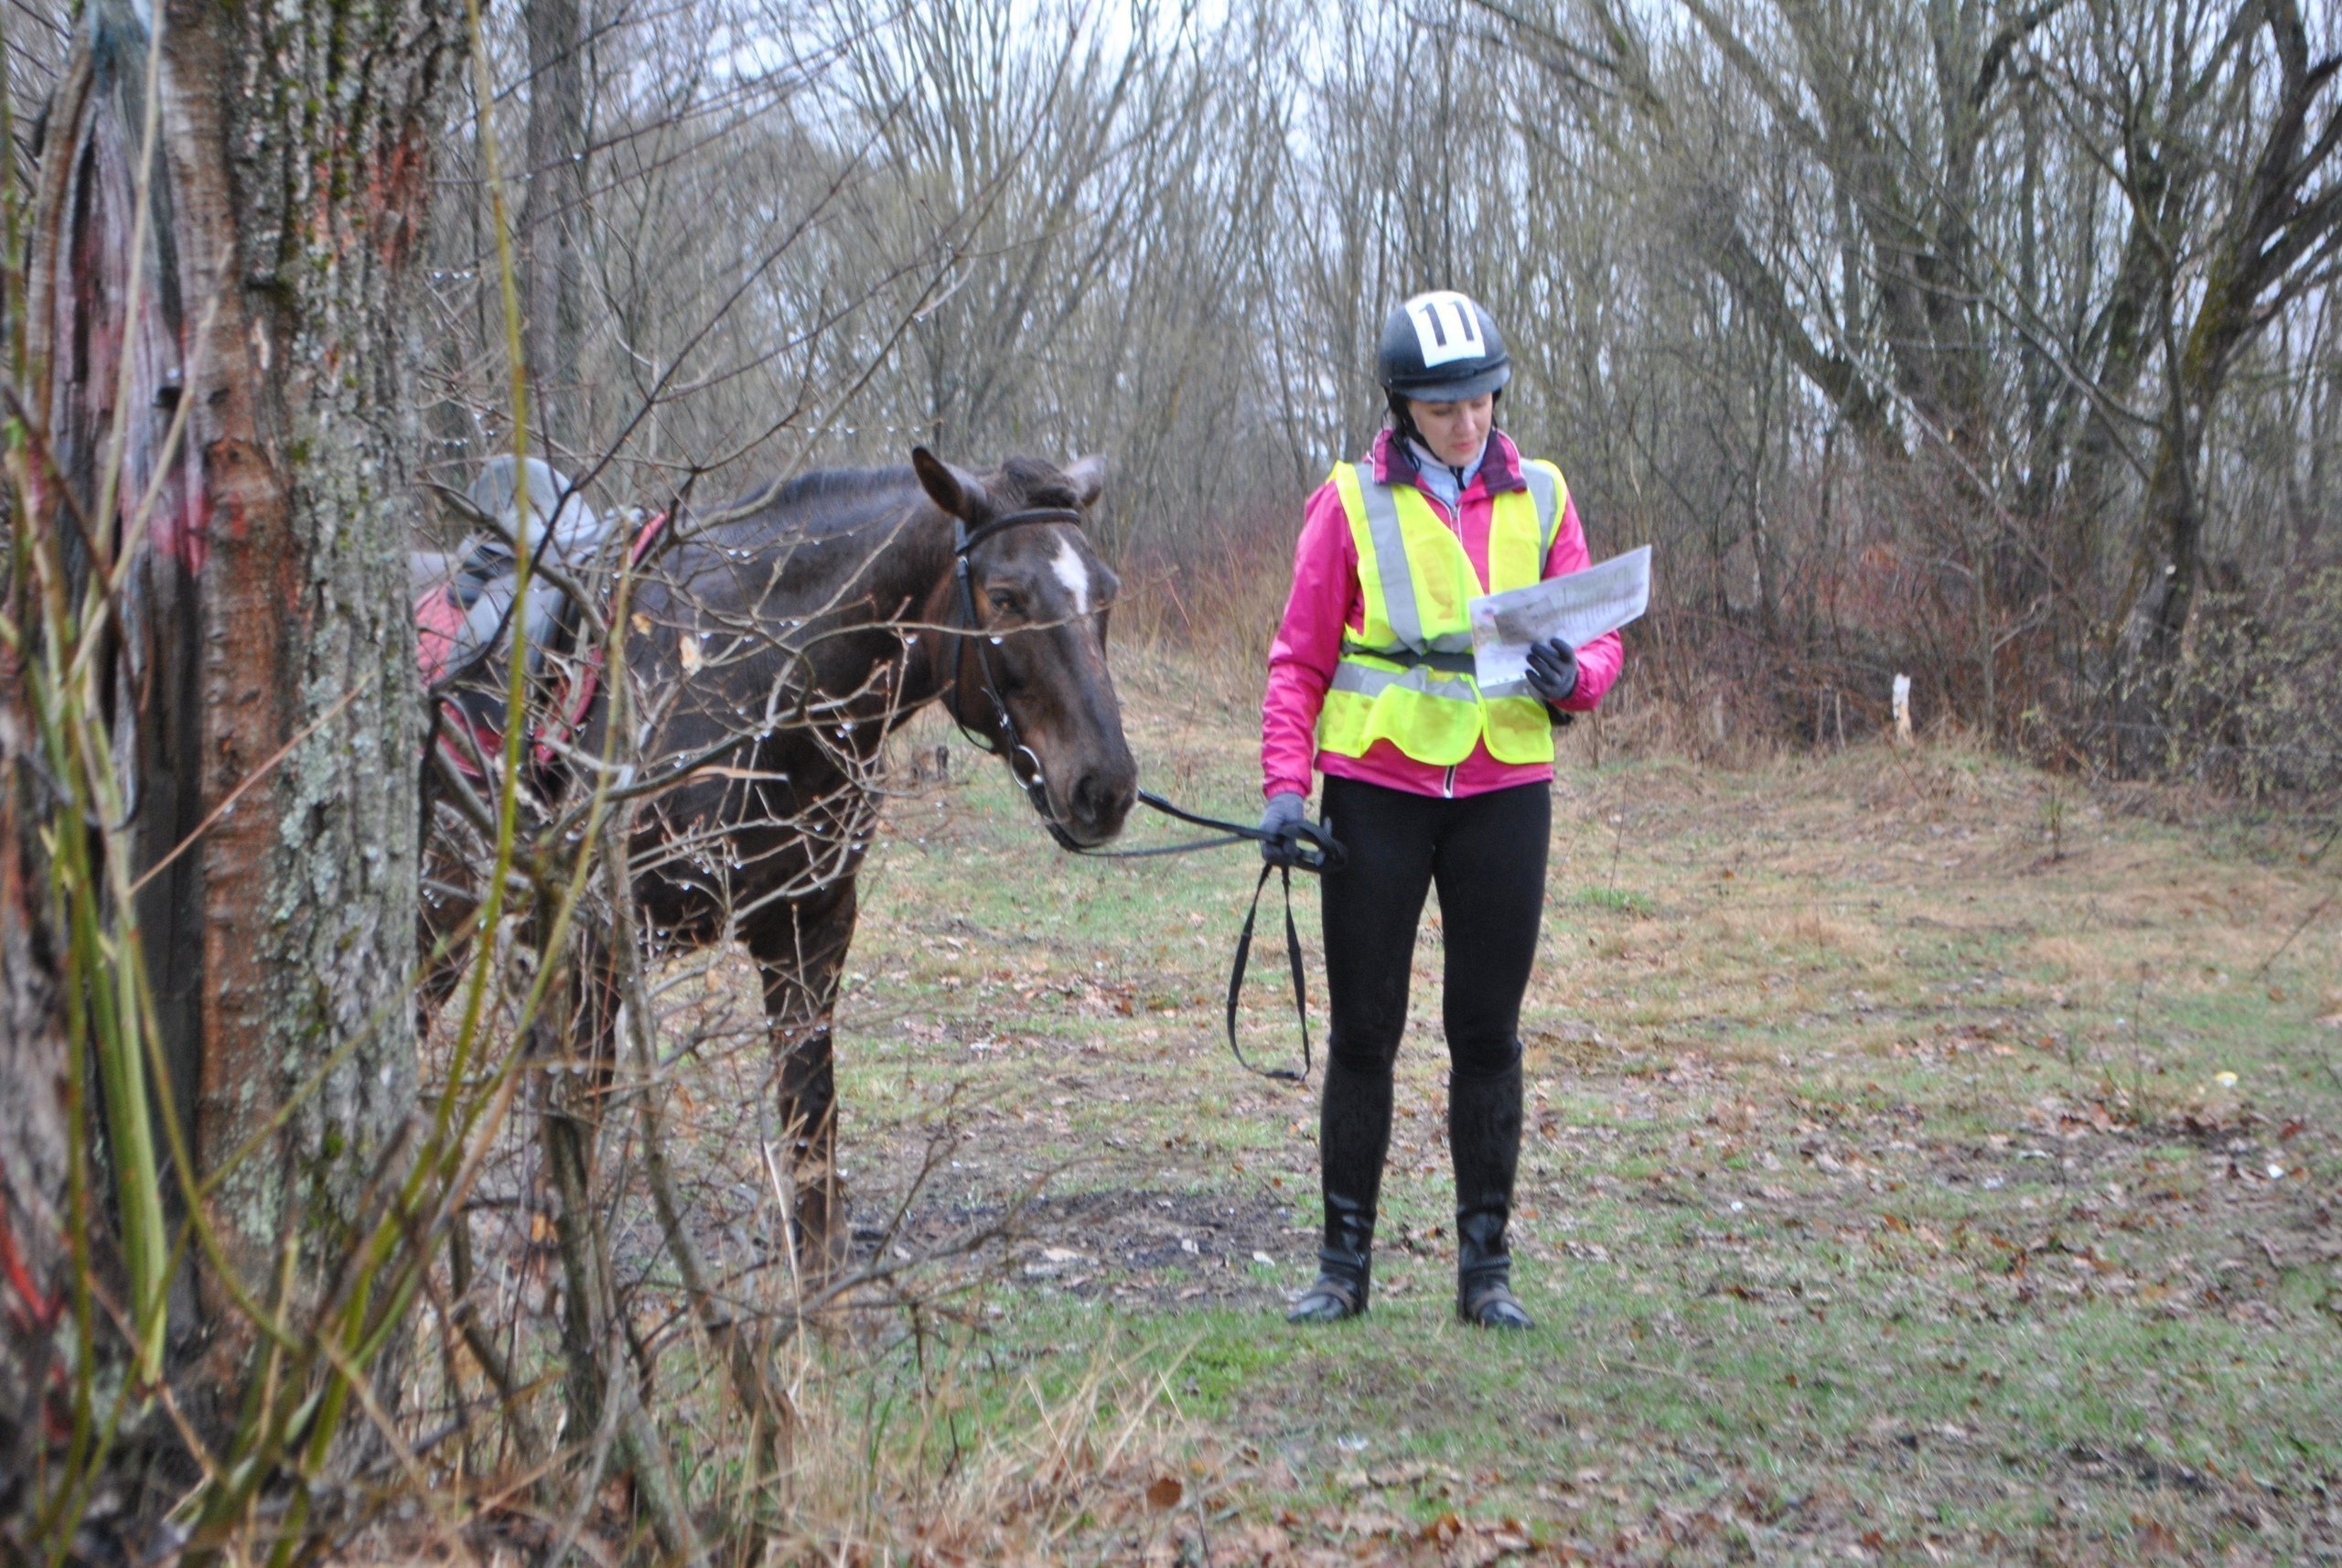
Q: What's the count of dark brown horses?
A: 1